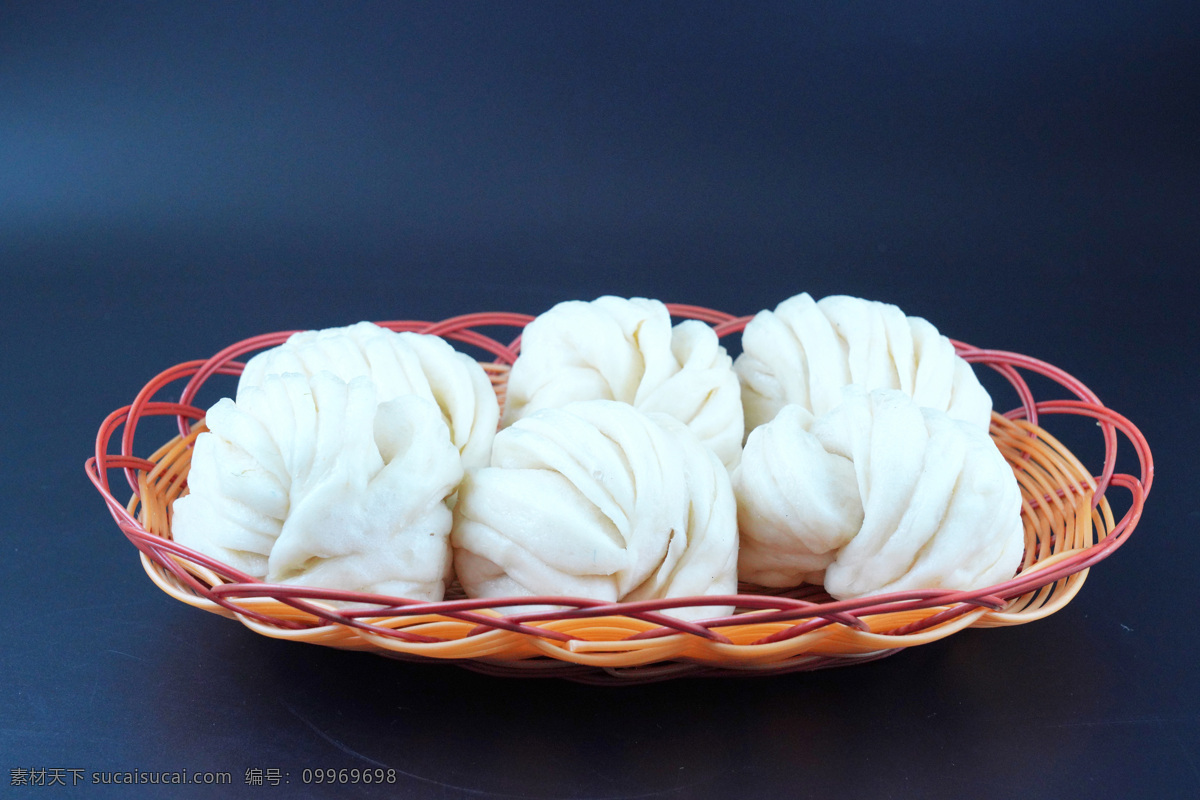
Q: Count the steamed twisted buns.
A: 6